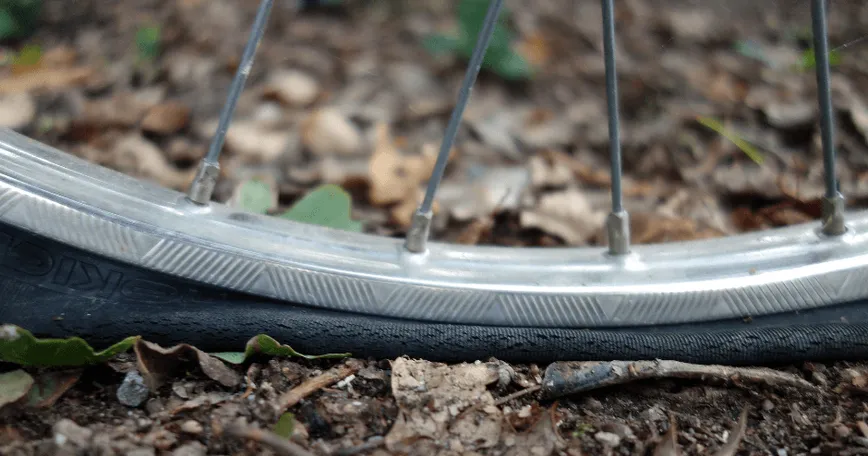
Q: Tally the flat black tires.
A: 1